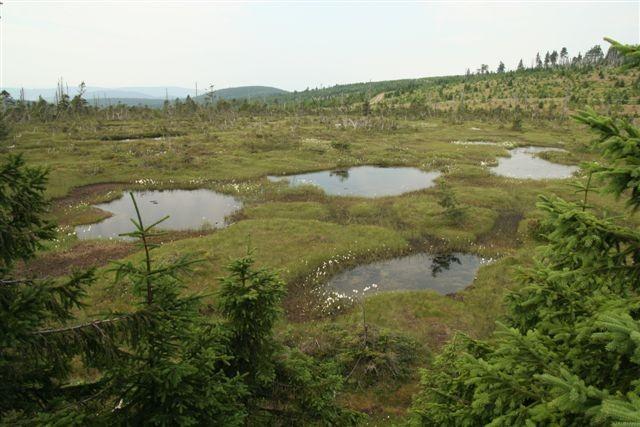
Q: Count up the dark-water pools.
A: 4